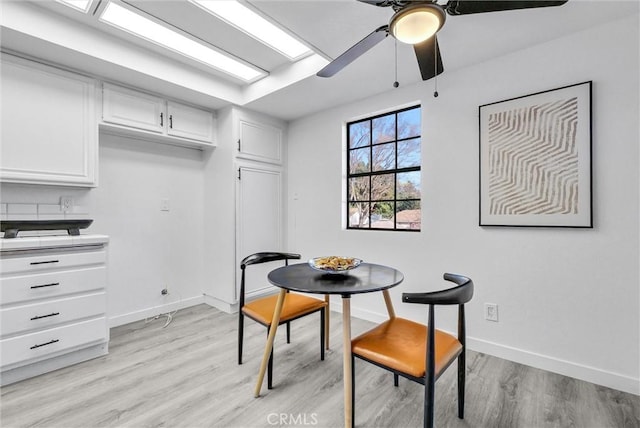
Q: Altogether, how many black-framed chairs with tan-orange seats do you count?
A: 2